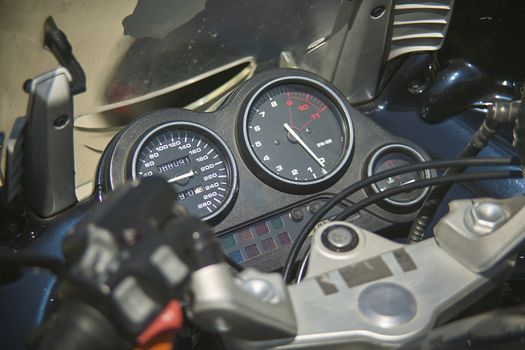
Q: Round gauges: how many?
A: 3